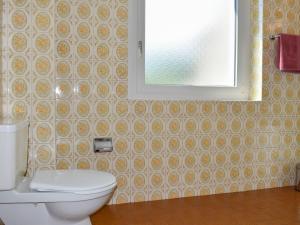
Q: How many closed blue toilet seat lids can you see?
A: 0